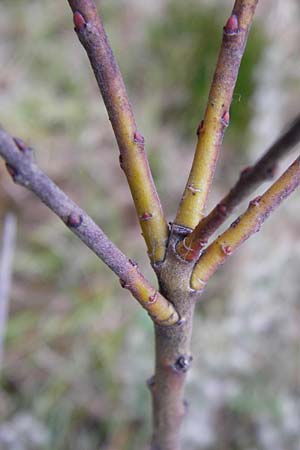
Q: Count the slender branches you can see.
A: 5